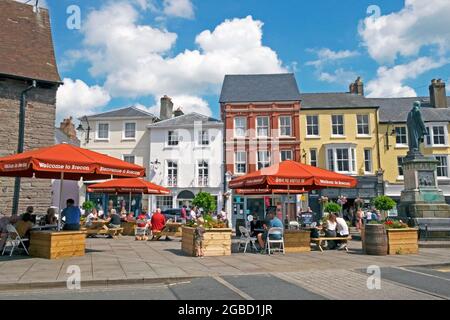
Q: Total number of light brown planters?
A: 4